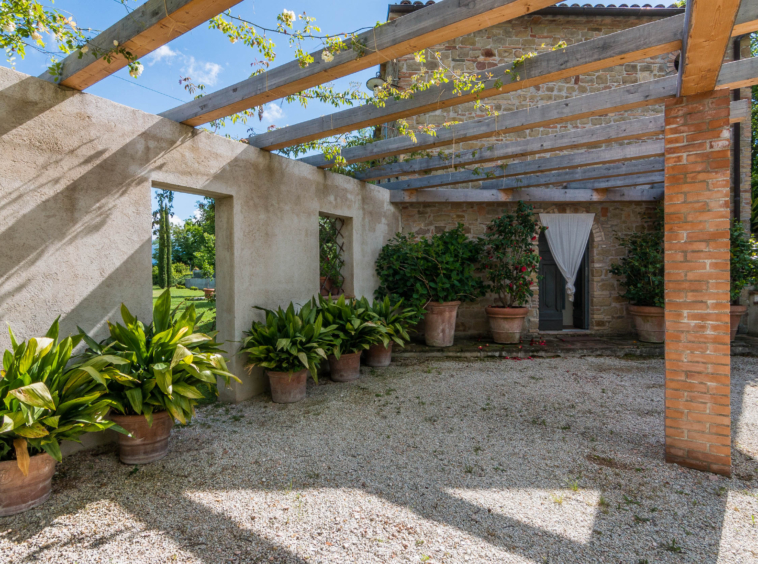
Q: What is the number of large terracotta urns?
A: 9